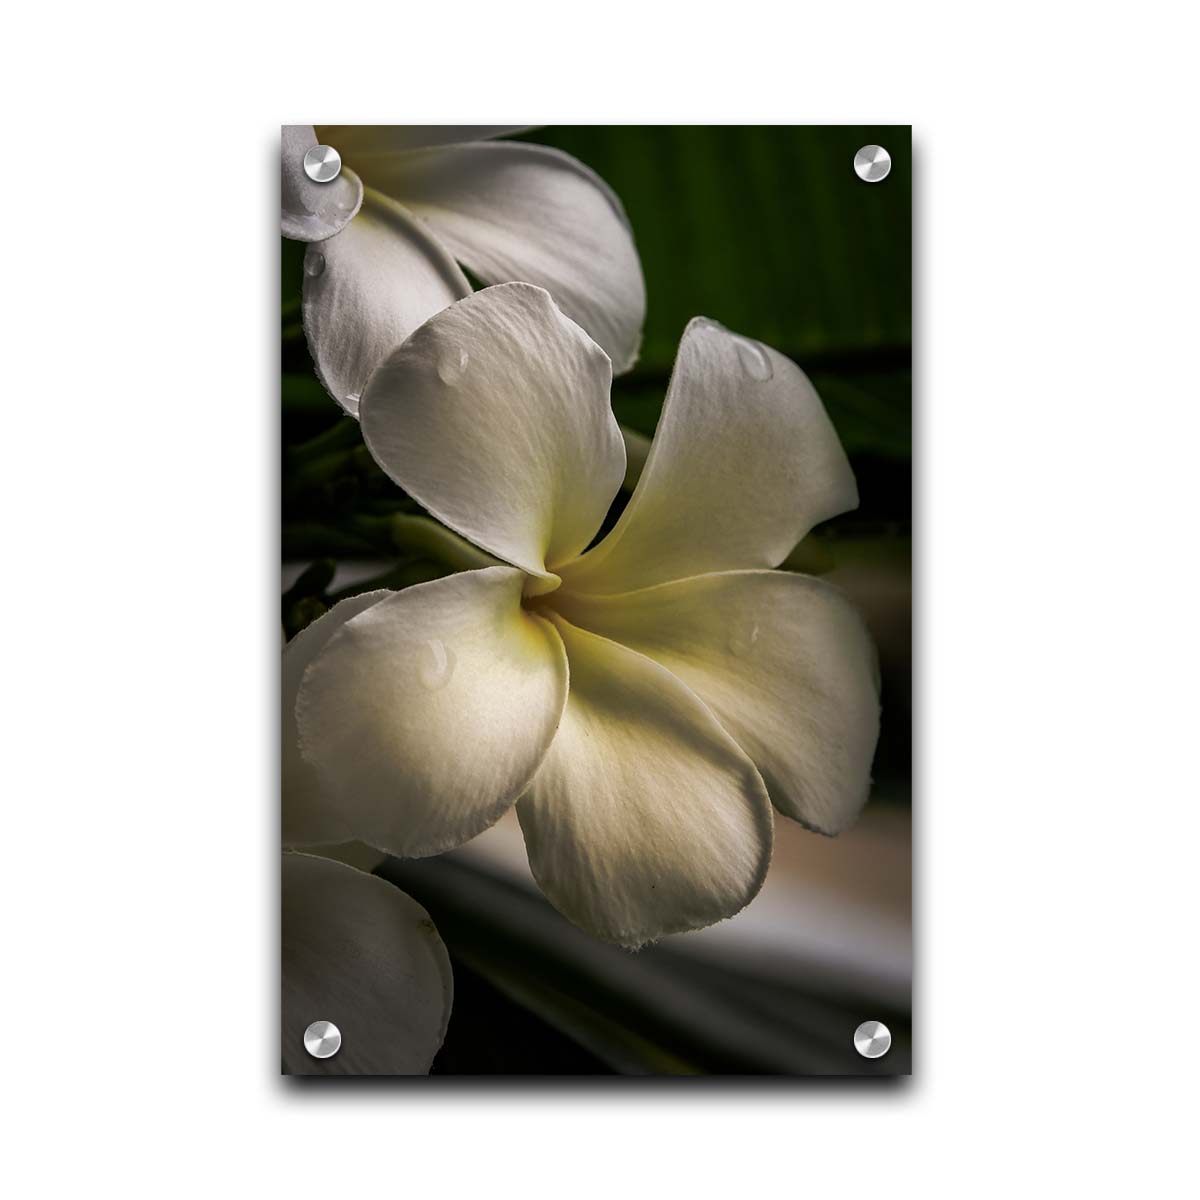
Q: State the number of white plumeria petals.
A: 11